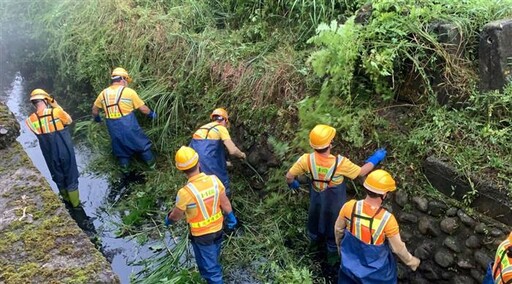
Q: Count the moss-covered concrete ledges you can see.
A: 1